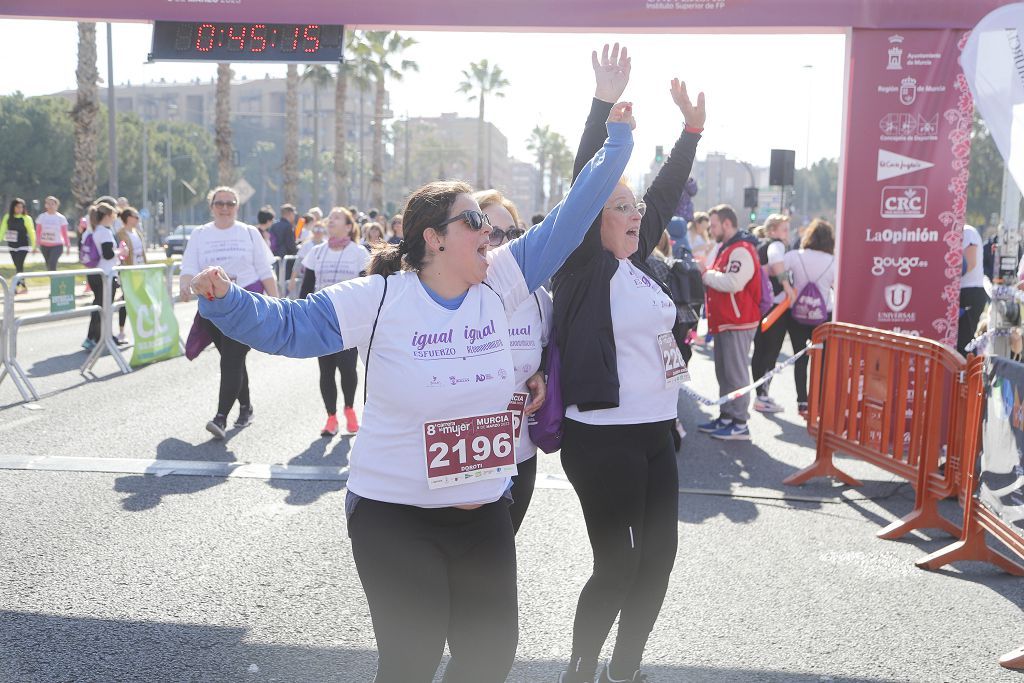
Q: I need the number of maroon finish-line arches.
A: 1